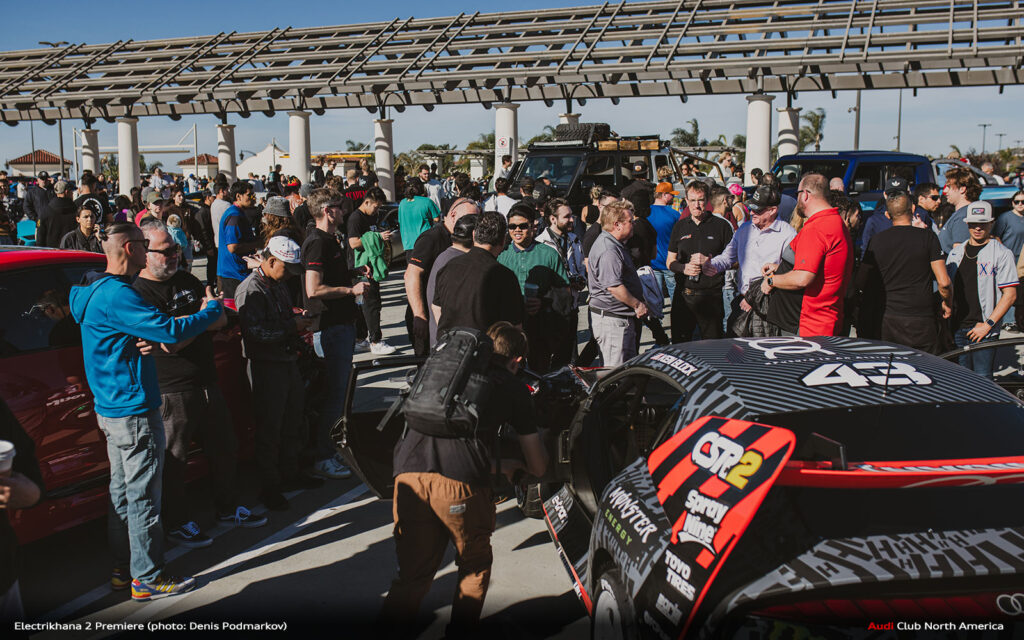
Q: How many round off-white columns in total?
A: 9